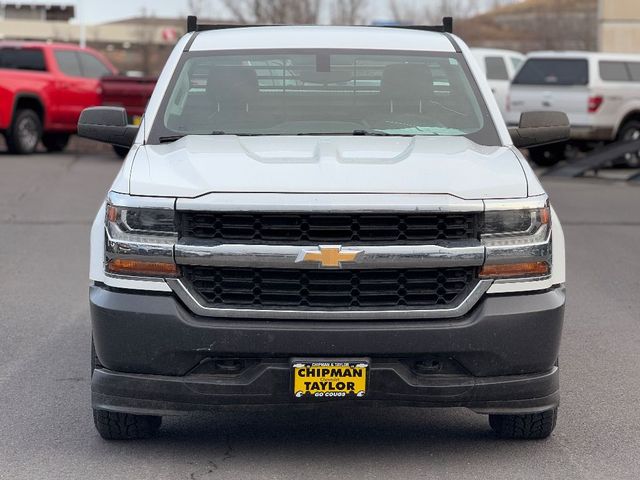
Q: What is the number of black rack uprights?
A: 2